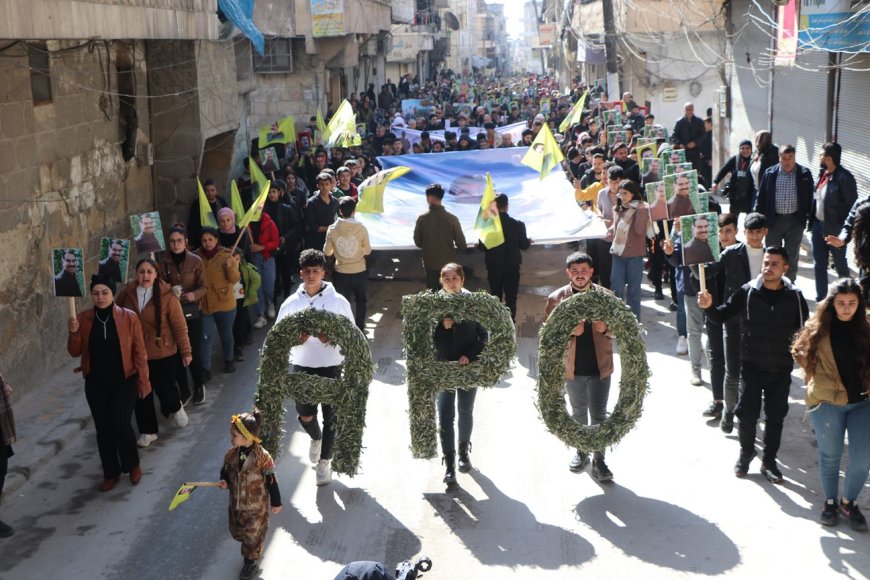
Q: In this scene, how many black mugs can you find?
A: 0